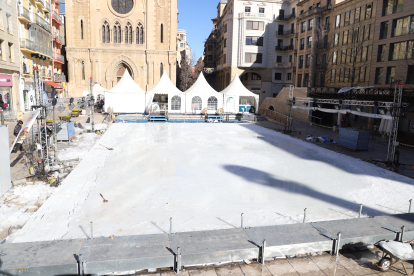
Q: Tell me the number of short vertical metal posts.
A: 11